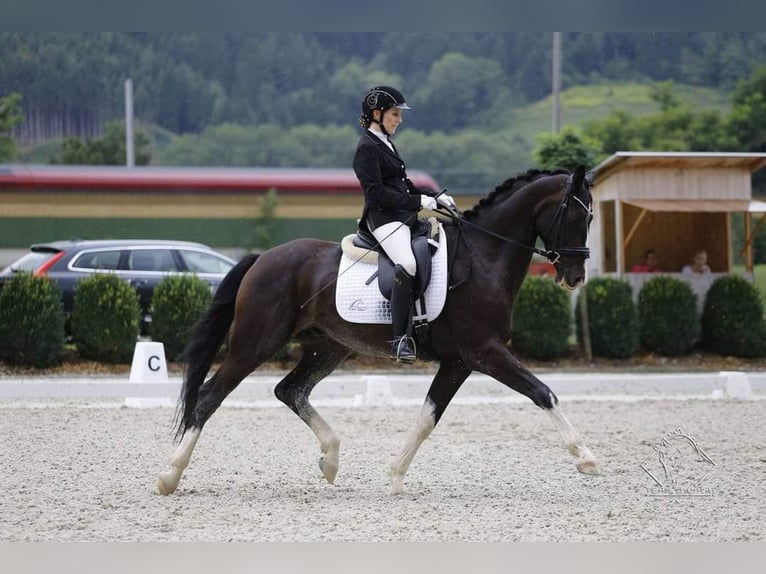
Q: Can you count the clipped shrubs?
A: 7